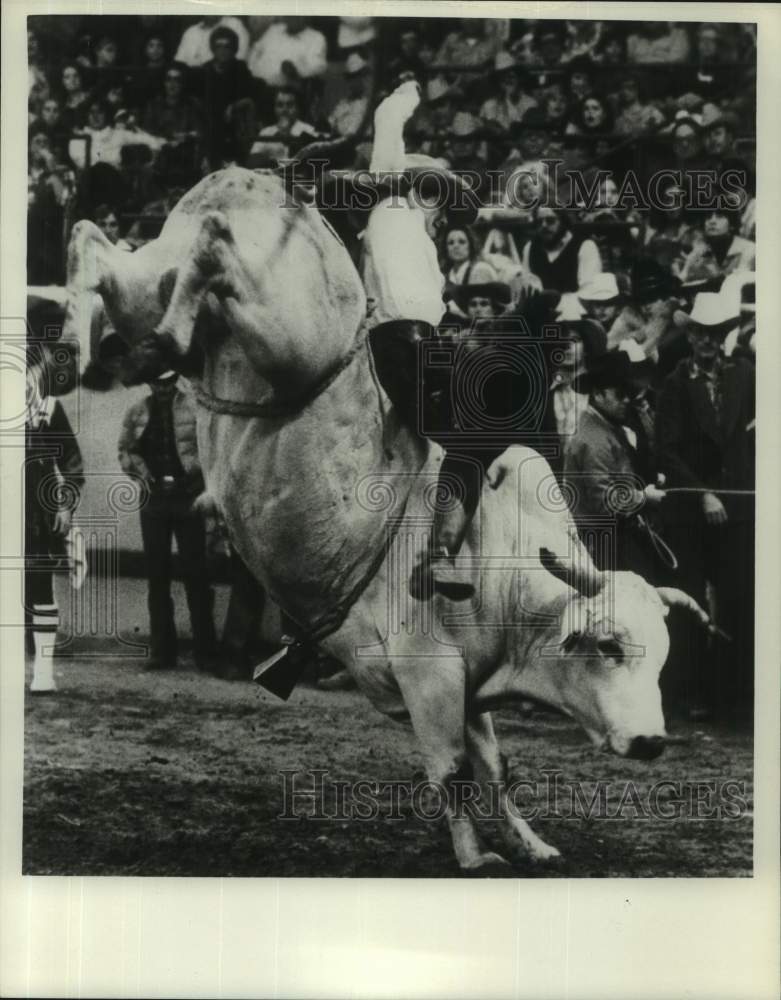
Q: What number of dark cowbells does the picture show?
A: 1